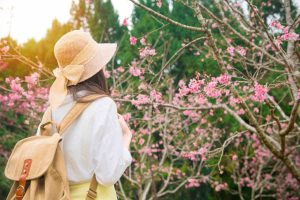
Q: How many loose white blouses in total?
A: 1